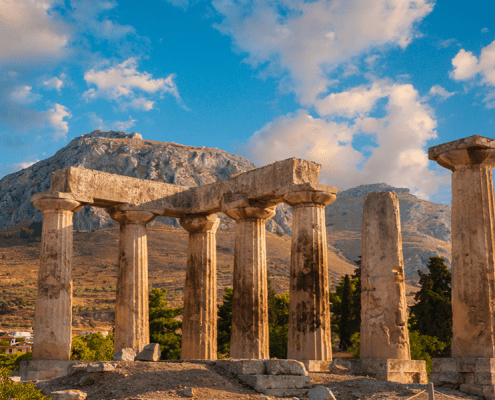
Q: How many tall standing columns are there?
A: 7